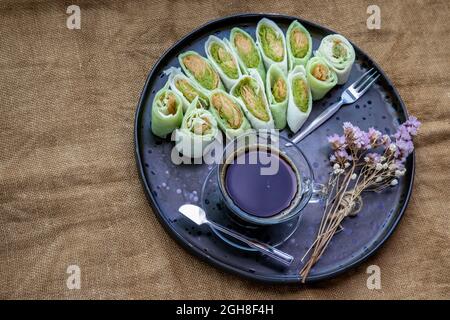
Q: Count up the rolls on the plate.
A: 14